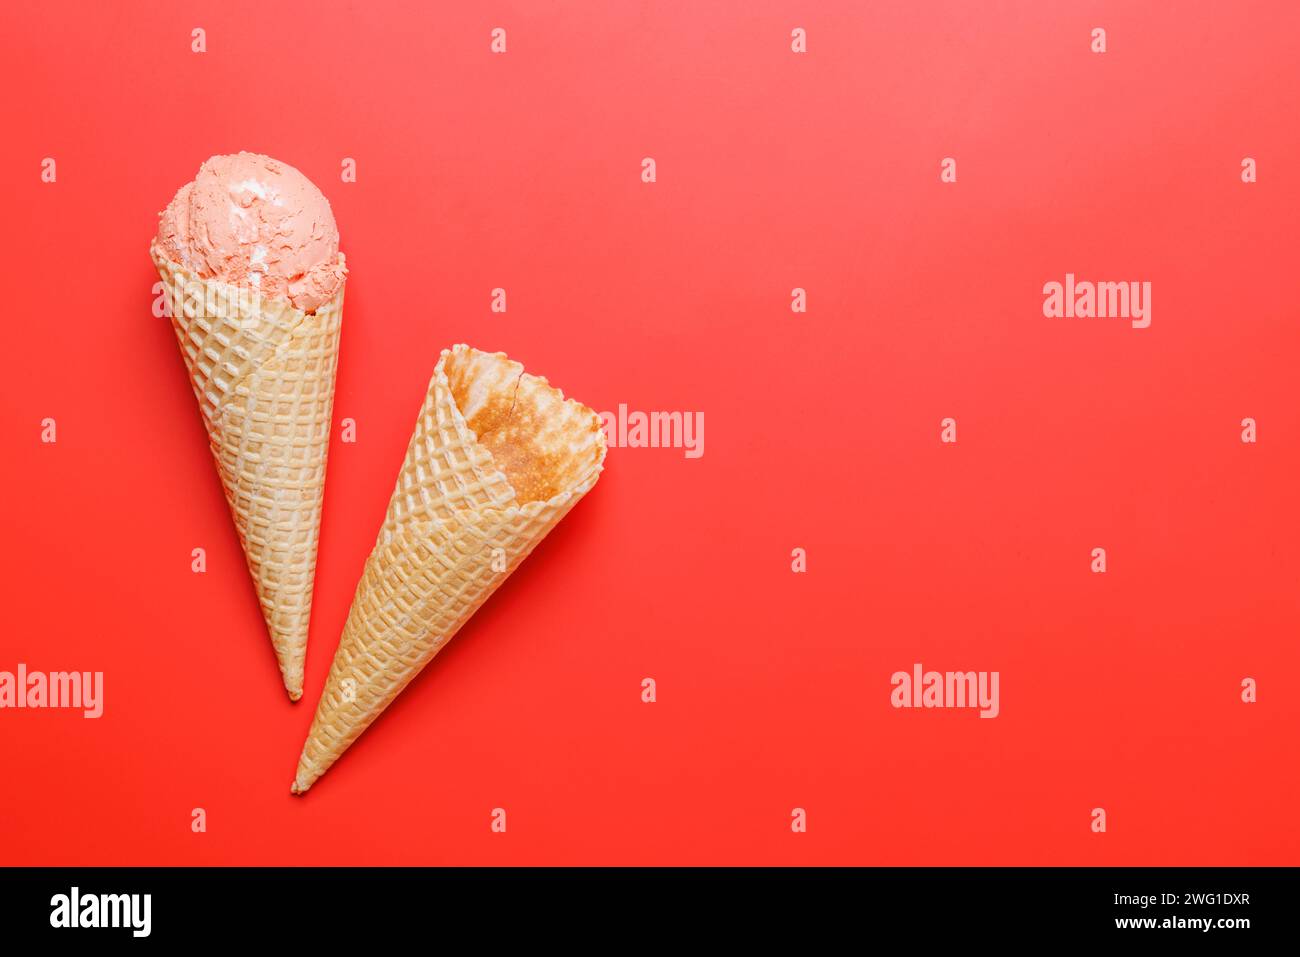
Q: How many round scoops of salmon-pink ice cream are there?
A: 1